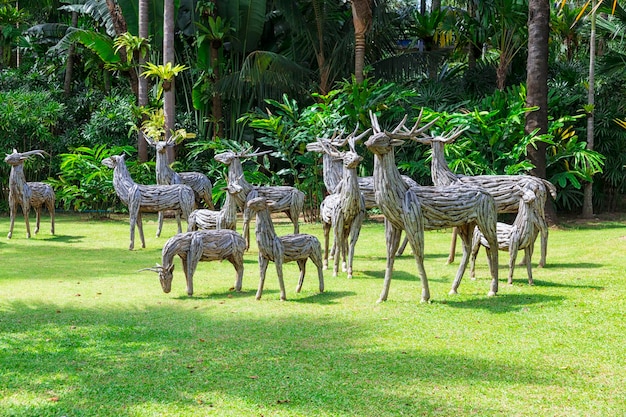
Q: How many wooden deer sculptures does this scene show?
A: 12